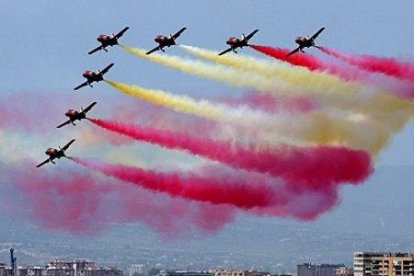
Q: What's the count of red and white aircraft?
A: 7